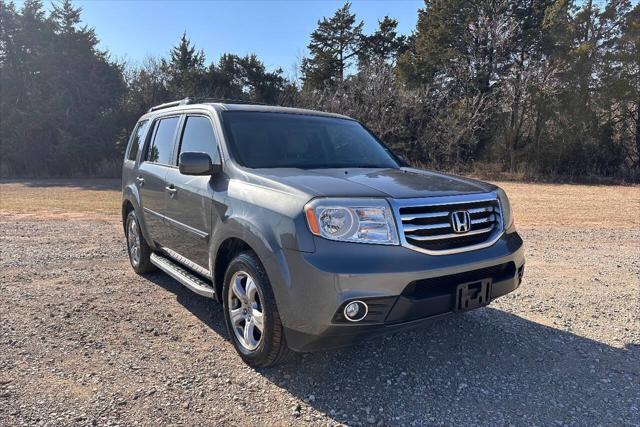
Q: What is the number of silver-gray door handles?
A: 2